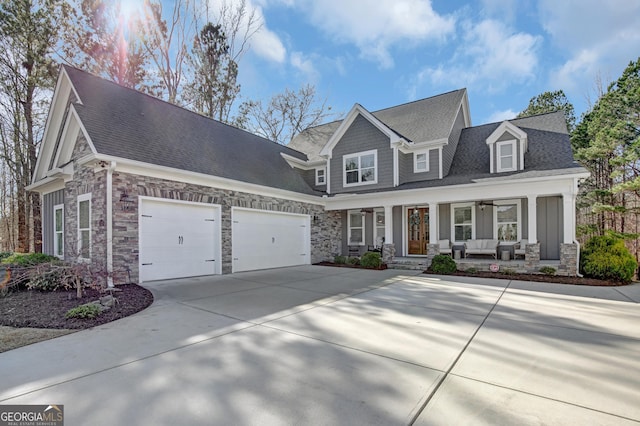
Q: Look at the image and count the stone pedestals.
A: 4